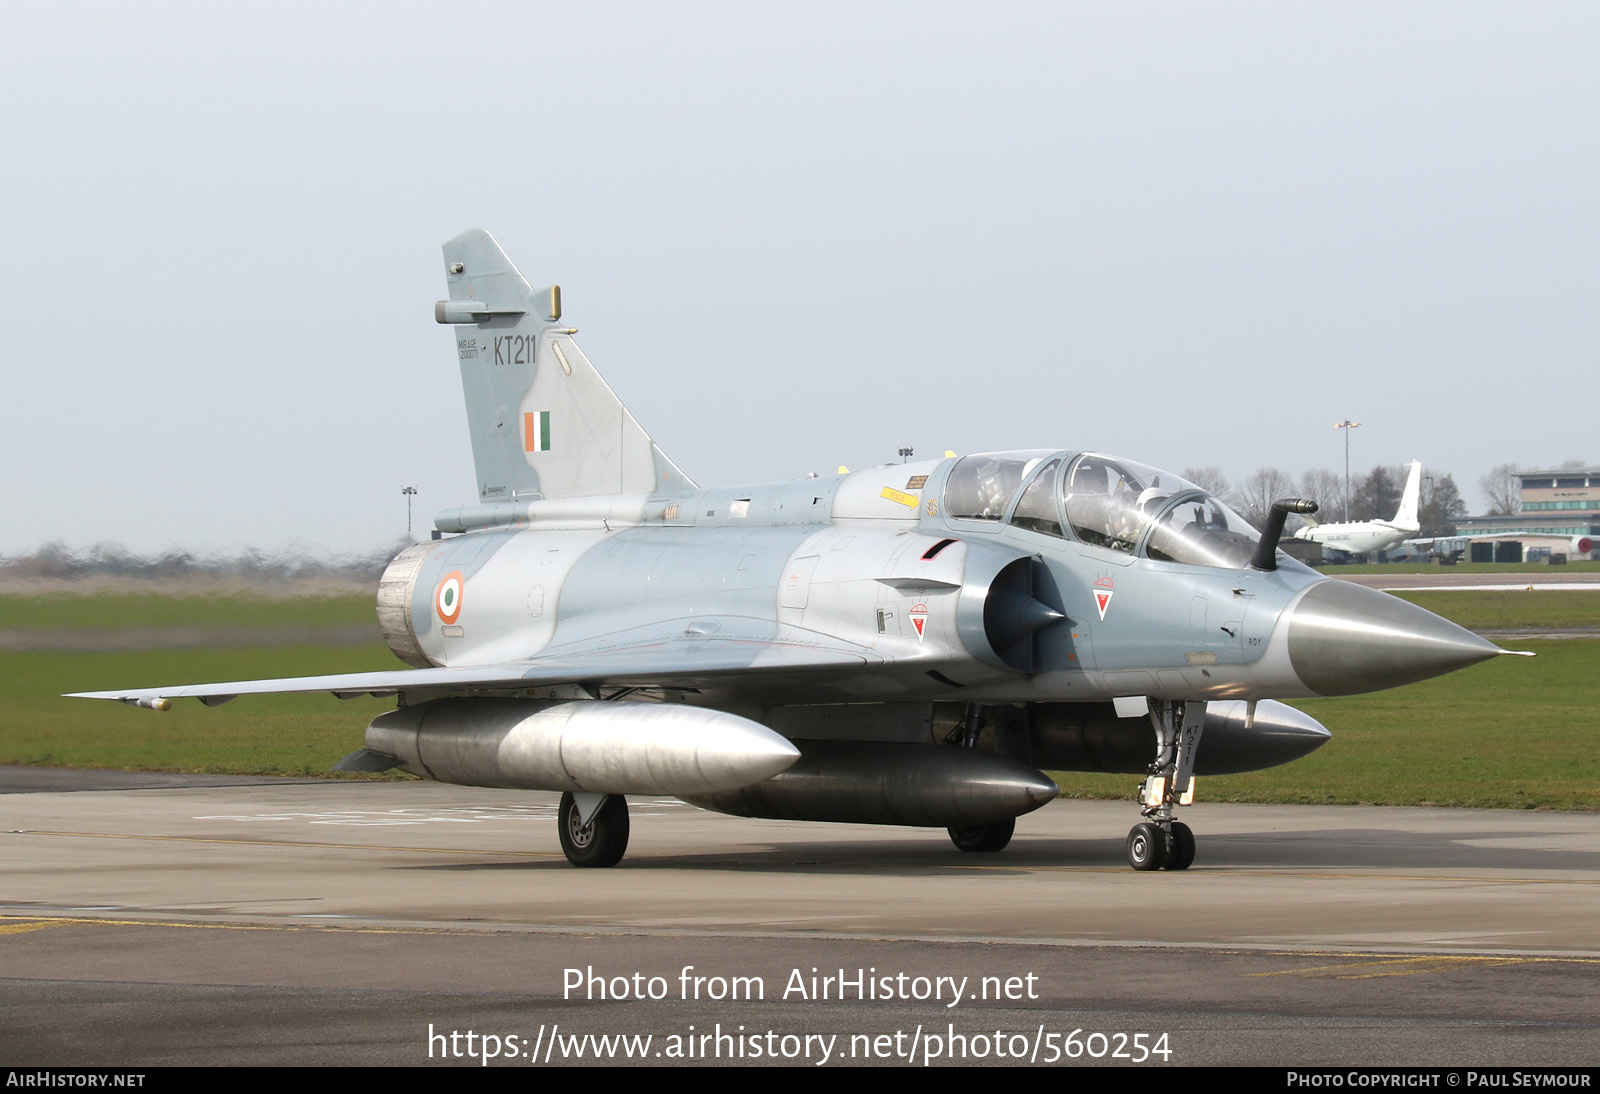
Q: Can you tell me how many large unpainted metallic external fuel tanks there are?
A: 3